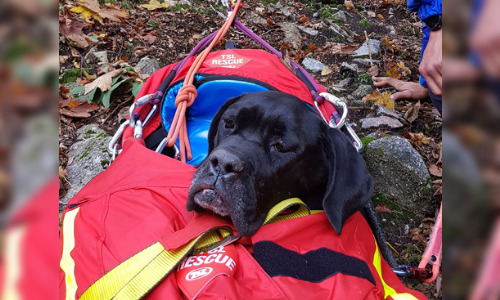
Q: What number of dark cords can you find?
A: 2